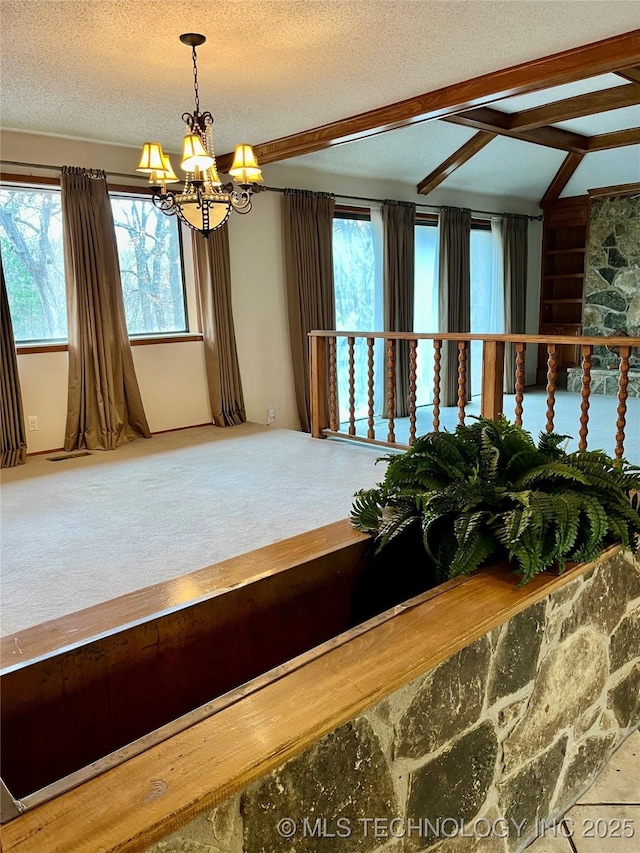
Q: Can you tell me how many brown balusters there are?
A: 11